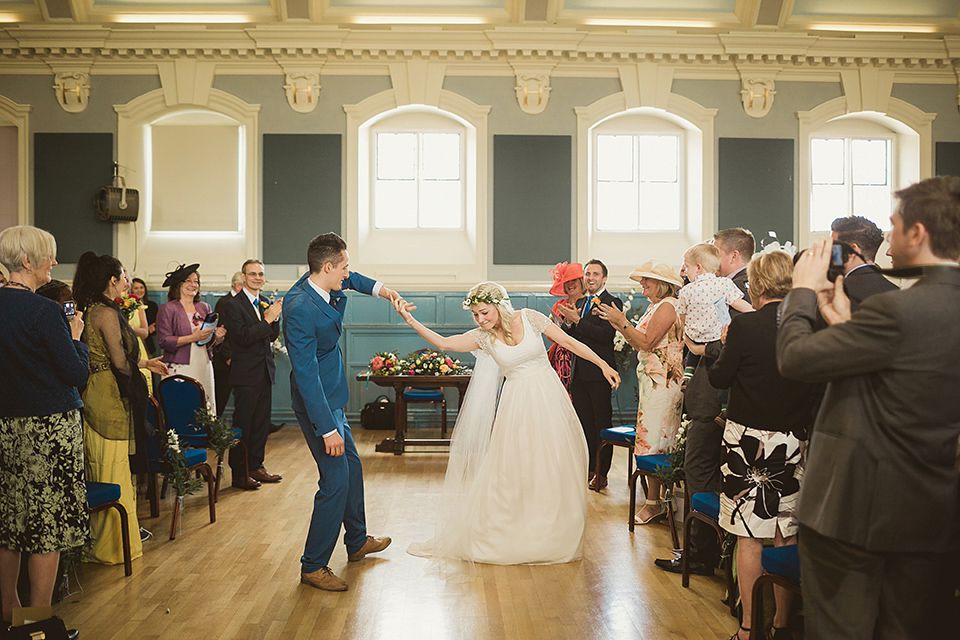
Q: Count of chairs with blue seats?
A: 8